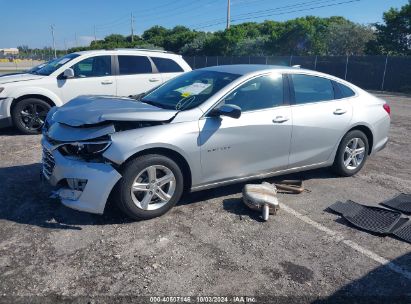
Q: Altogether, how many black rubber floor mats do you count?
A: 3